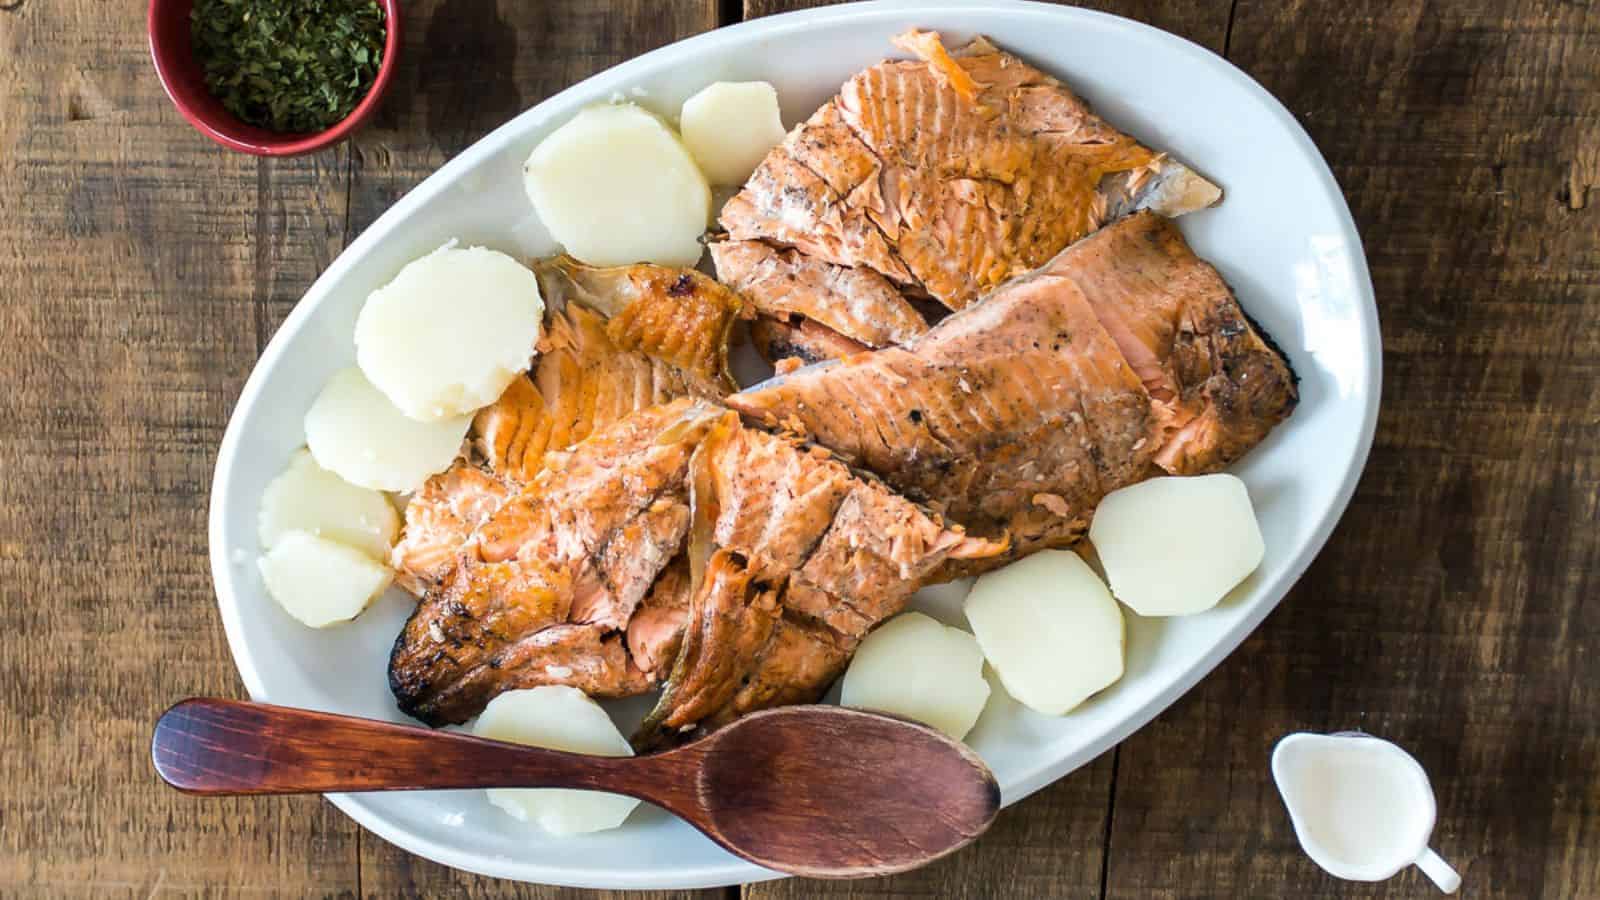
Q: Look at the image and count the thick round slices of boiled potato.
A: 10